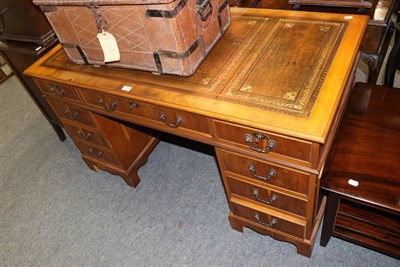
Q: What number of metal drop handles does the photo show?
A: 10